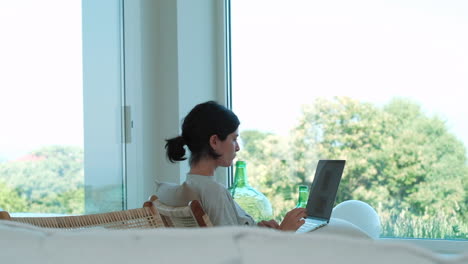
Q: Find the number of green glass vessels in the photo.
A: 2